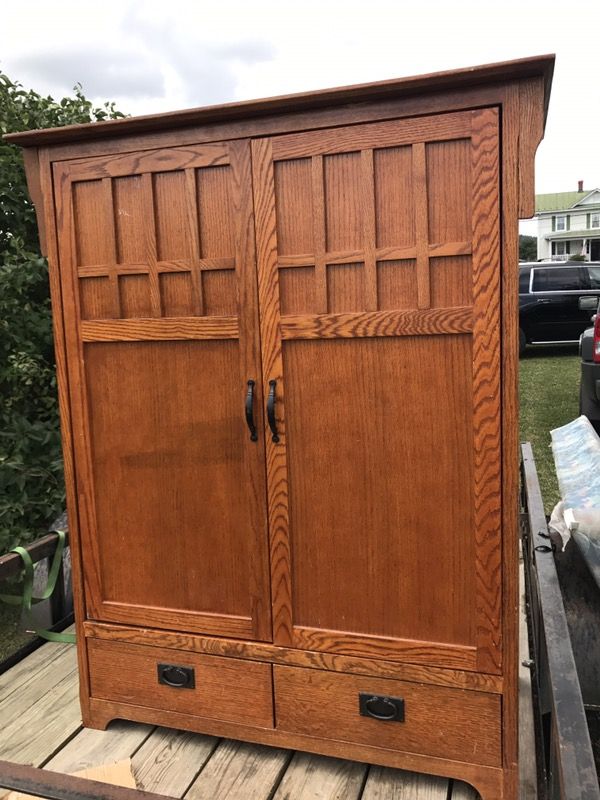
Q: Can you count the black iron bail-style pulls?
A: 2